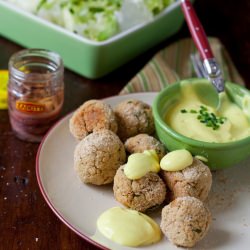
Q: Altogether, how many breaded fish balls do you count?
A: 7